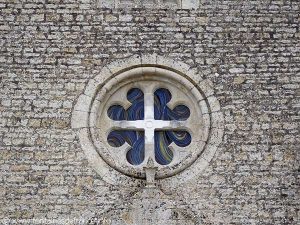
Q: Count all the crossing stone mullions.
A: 2